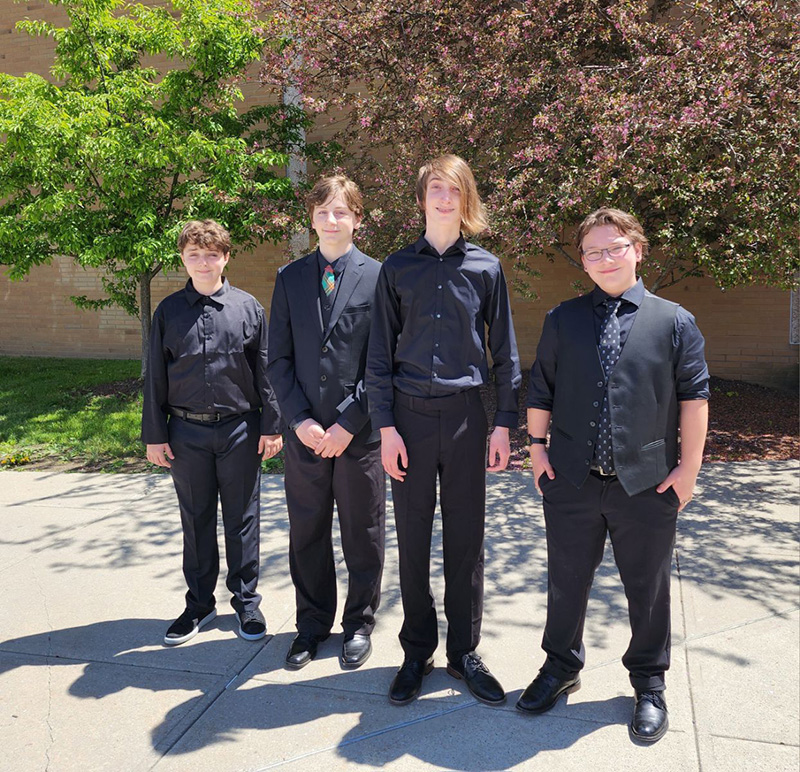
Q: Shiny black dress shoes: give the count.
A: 6